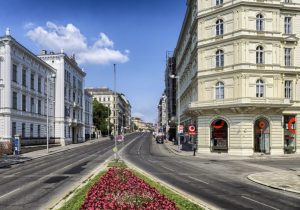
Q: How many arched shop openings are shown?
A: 2